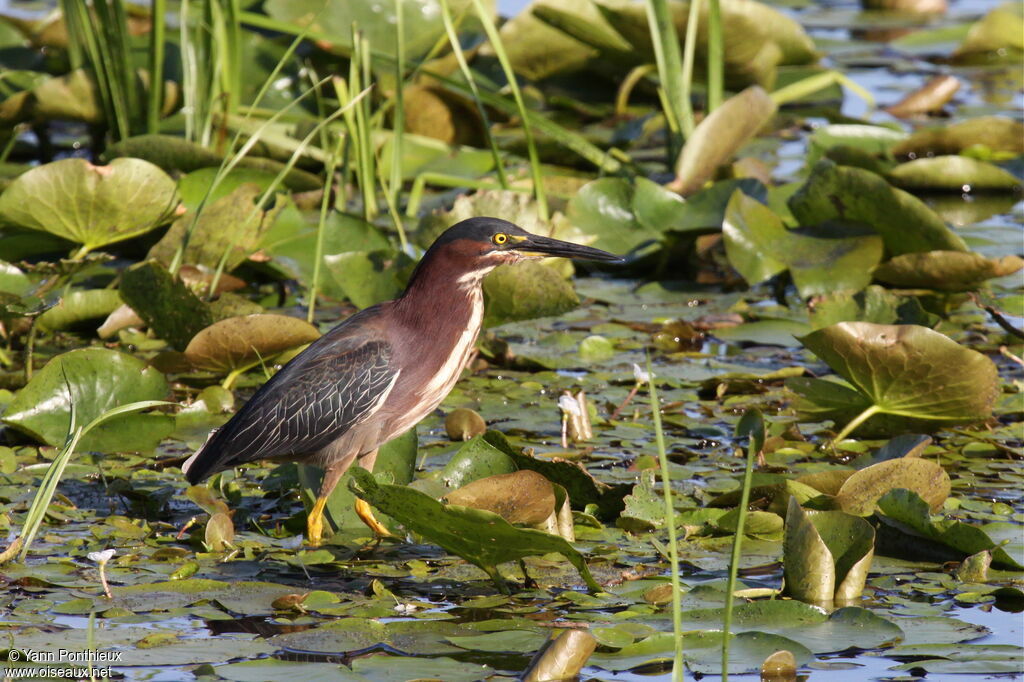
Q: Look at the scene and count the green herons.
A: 1